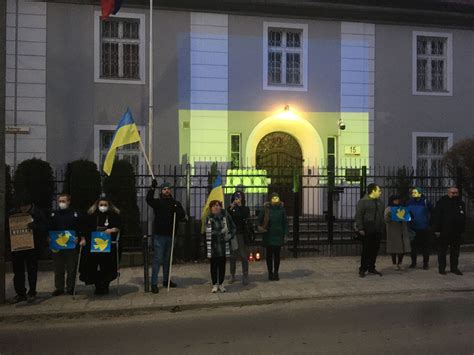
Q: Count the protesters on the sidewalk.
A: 11